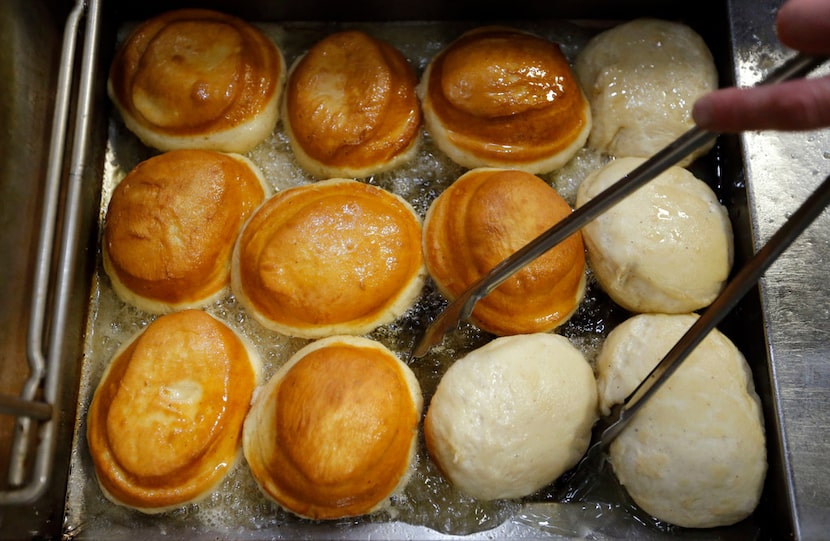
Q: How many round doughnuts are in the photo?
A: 12